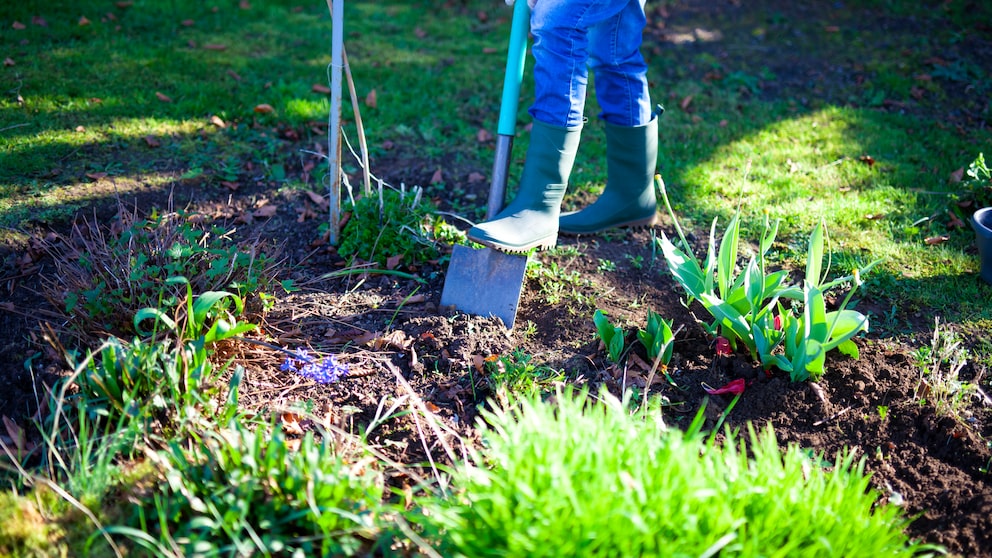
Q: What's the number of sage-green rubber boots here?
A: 2